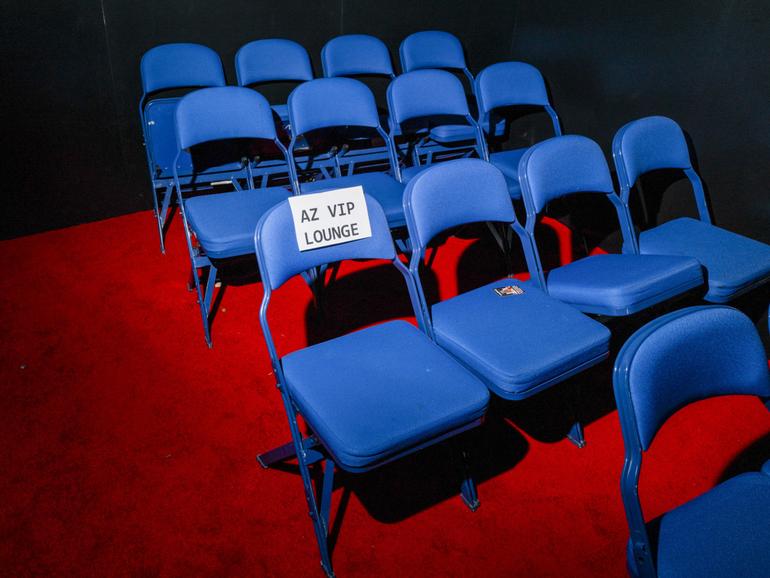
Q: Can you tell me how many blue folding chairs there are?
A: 13